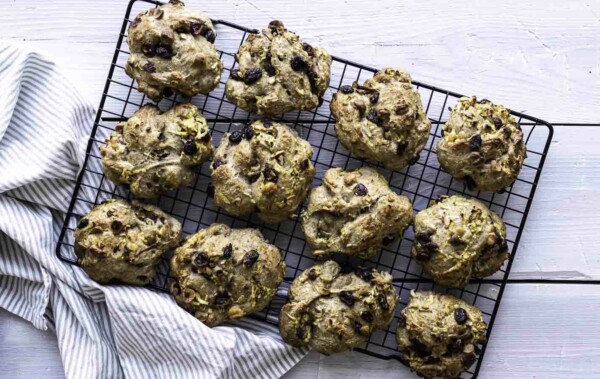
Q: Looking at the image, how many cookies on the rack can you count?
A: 12